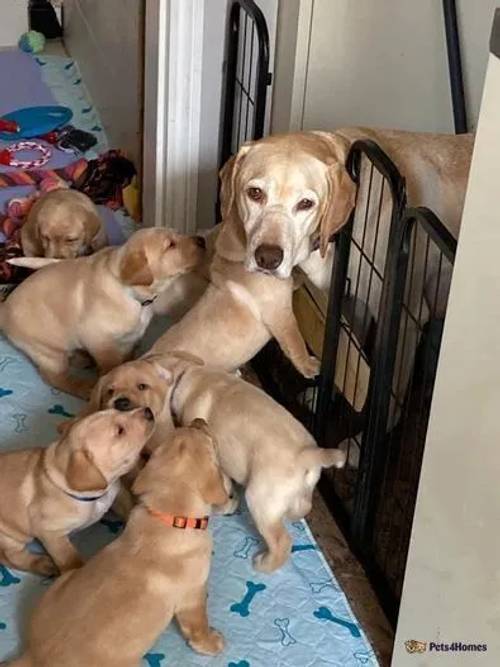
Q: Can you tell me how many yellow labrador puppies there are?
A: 6